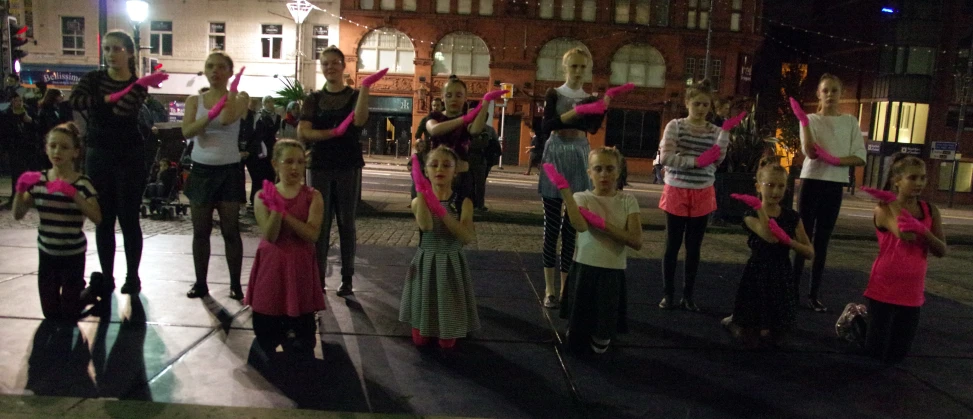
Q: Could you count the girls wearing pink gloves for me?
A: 13